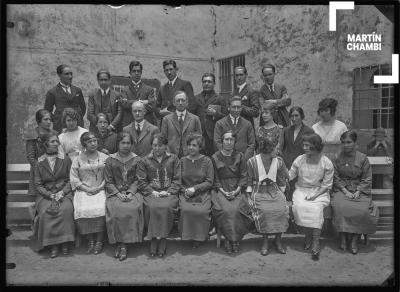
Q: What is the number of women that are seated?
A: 9